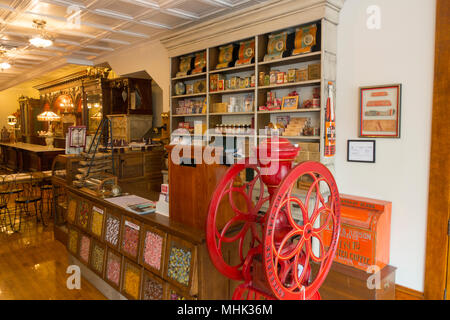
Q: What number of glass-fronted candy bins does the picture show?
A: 14